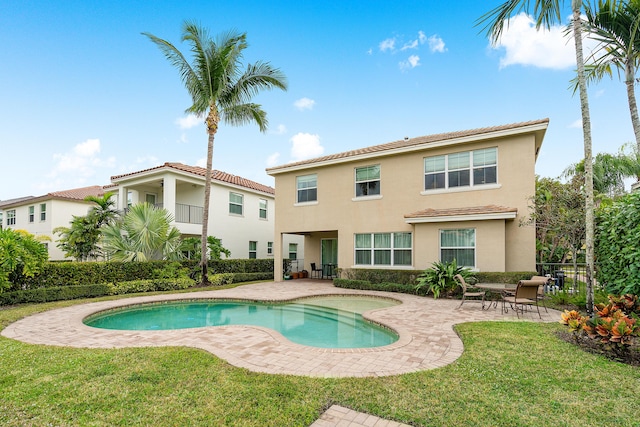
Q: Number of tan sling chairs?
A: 3